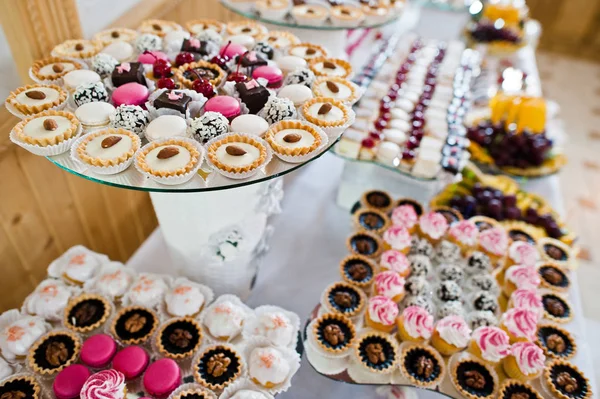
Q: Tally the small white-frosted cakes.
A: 11